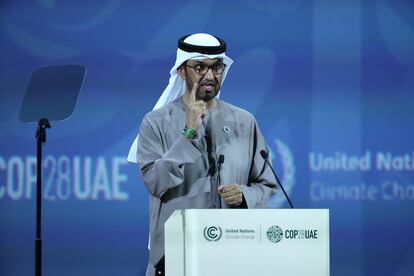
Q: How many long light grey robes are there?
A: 1